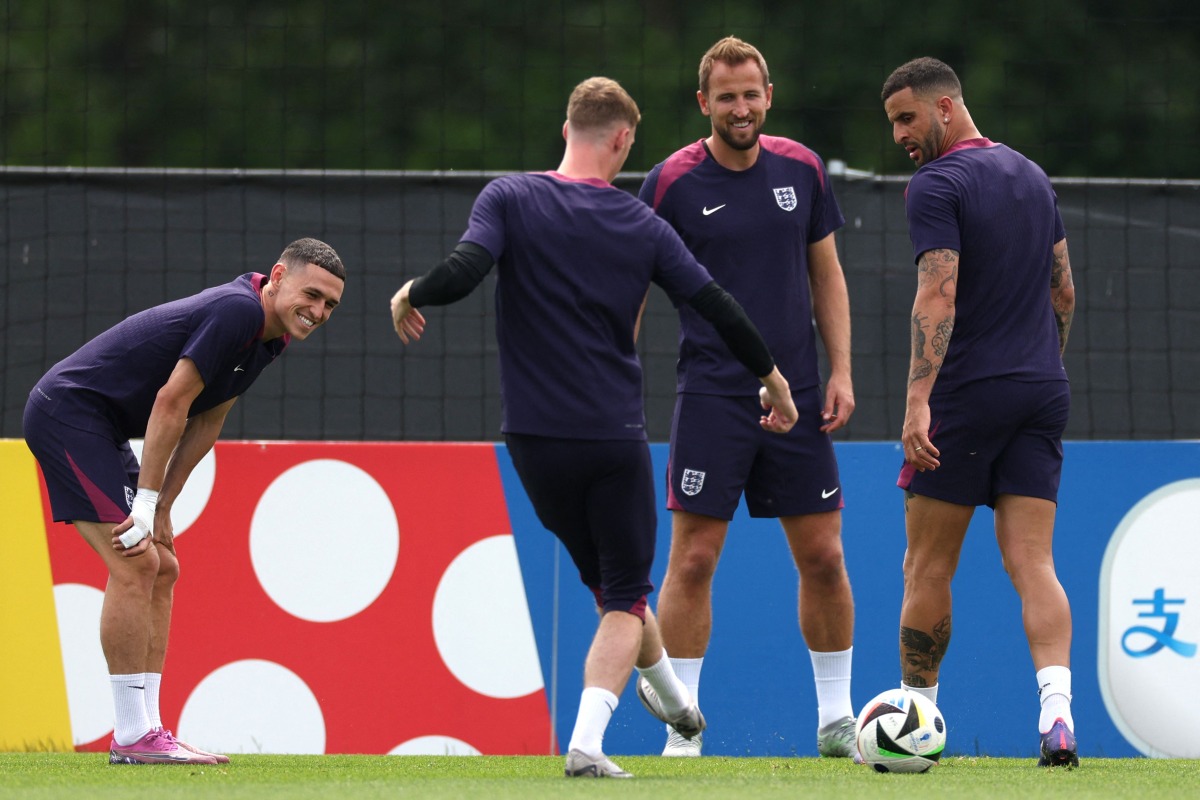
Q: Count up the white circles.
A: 6